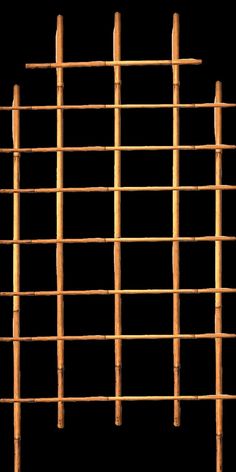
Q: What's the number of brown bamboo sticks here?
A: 13